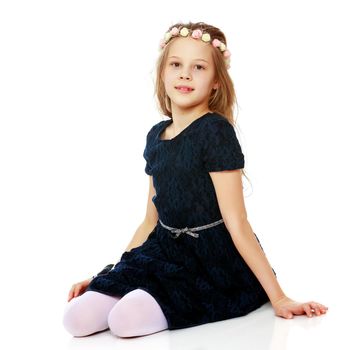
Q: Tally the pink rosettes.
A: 5